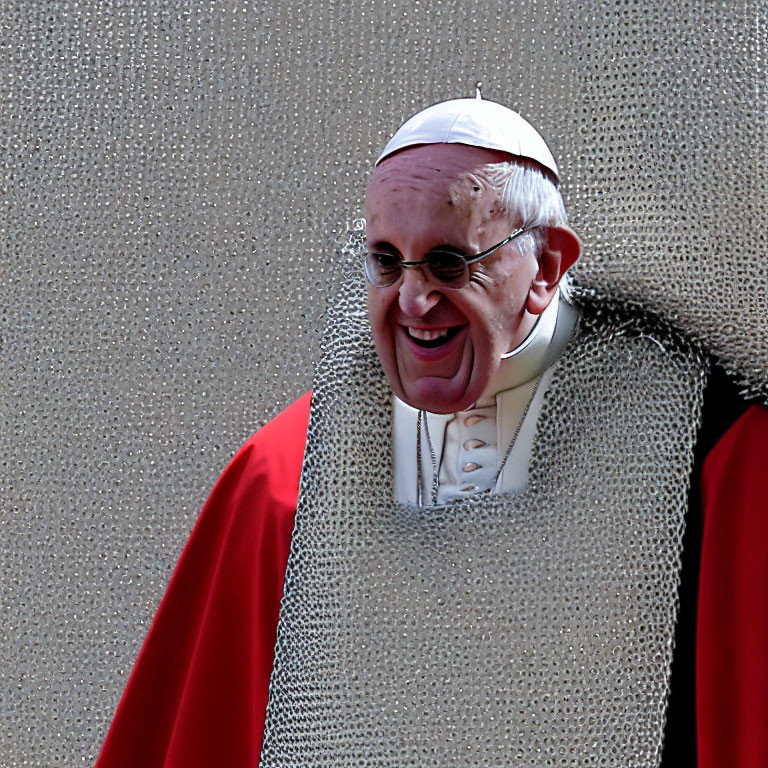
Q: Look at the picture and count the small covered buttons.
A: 4